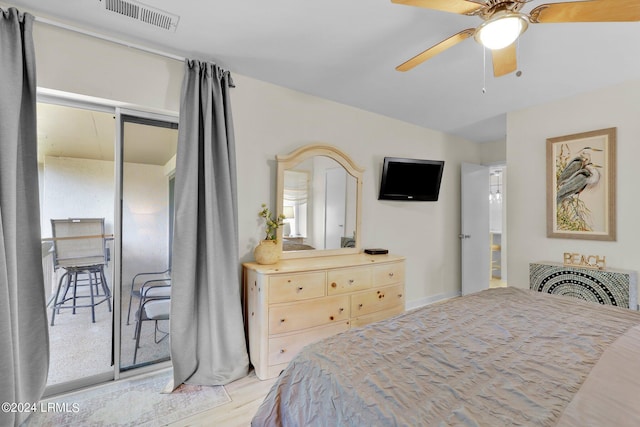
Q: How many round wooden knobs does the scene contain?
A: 8